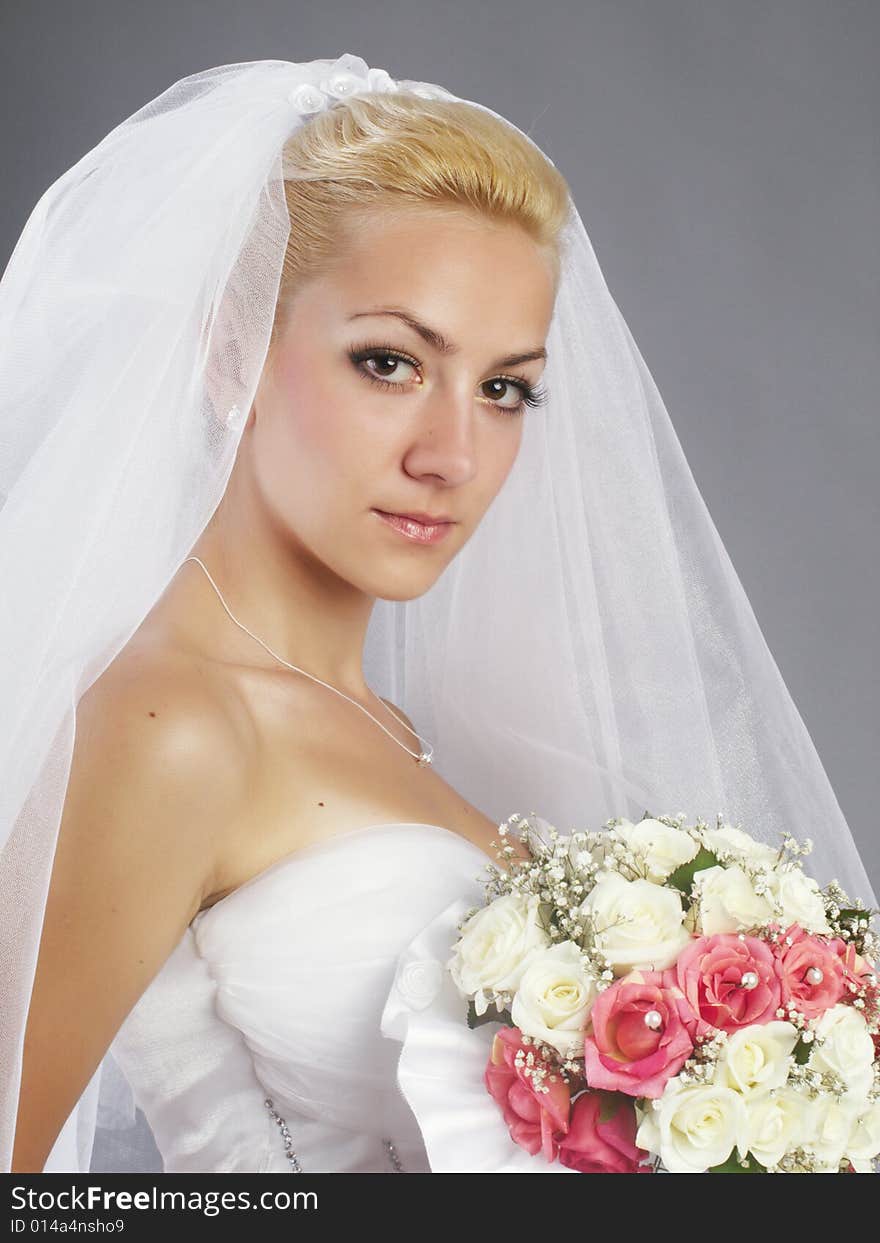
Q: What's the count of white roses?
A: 13